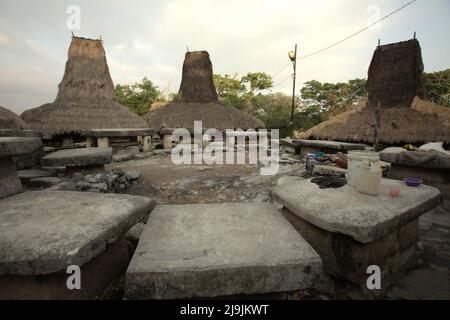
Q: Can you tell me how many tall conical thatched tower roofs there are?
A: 3